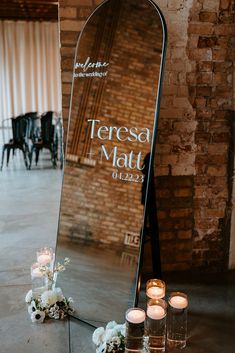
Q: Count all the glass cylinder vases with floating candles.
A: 6